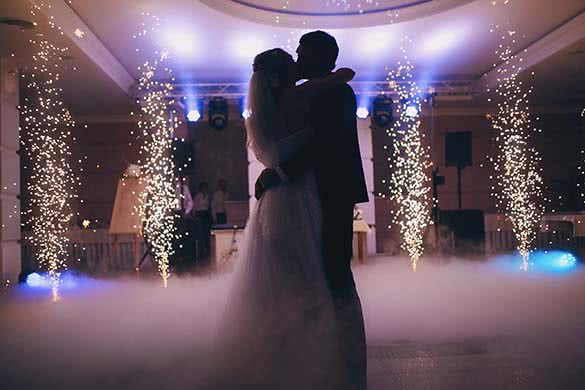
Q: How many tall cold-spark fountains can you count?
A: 4